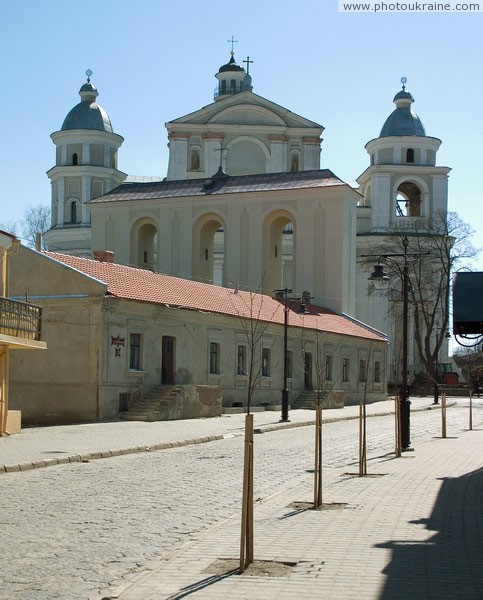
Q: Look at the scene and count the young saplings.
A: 6